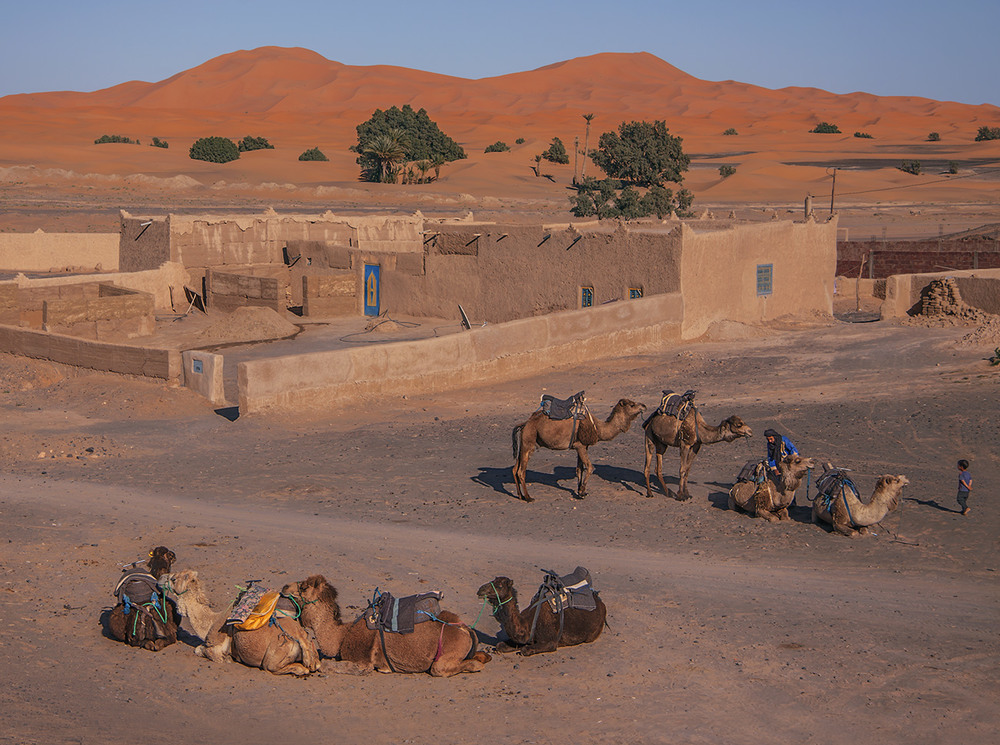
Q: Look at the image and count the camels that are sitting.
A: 6